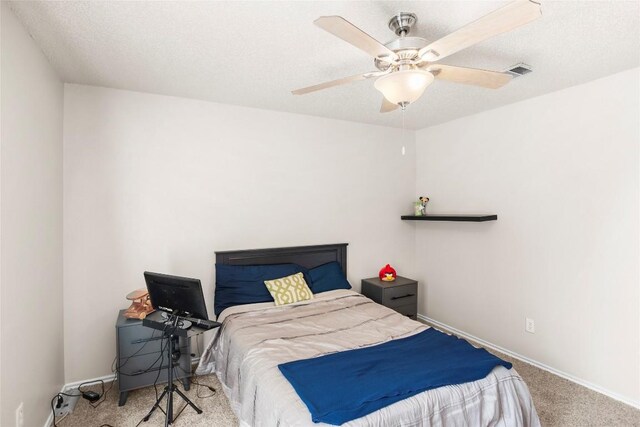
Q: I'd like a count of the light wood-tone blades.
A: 5